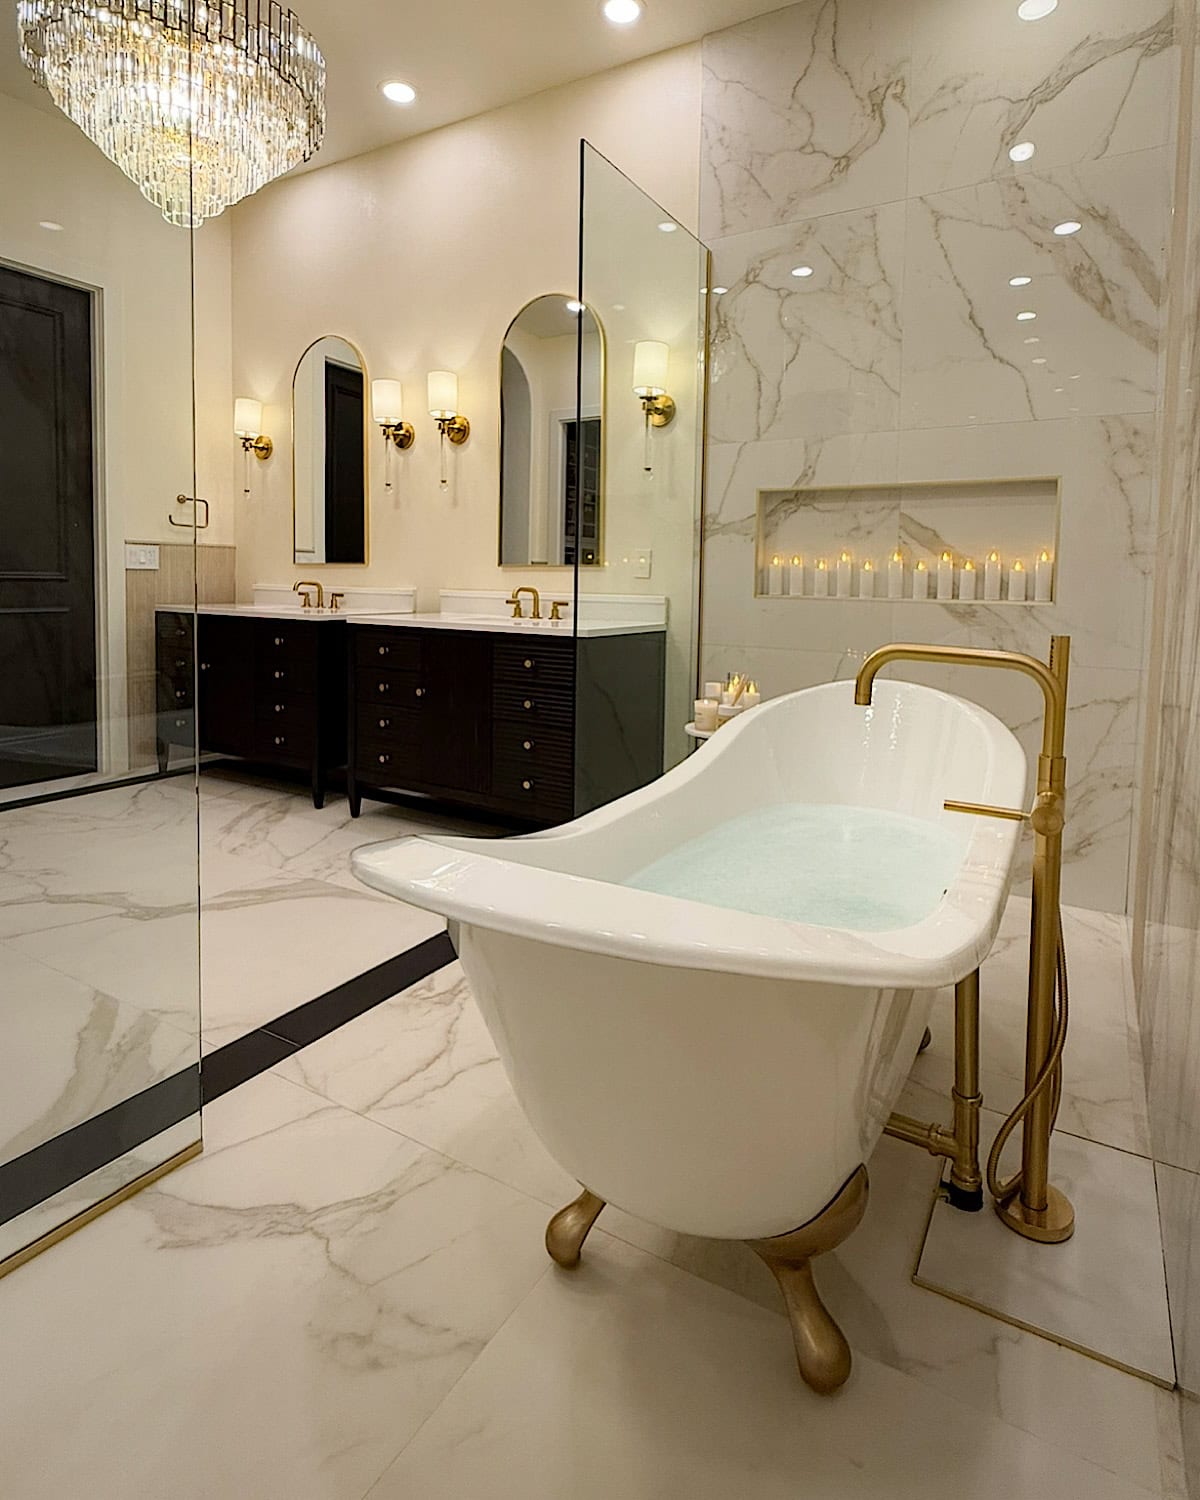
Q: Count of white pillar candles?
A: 12